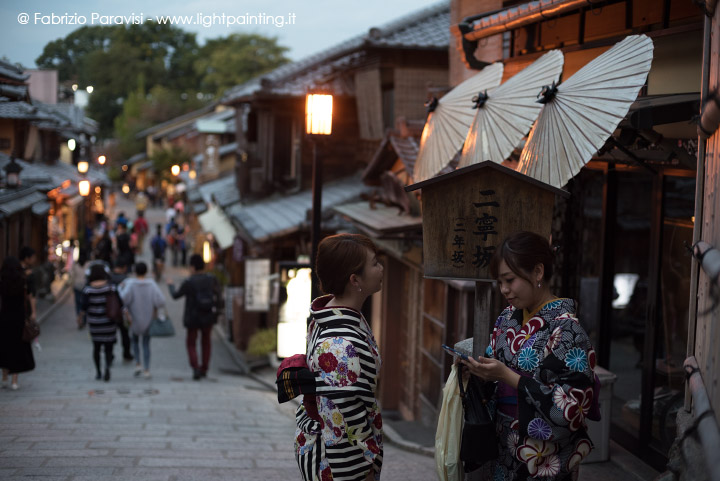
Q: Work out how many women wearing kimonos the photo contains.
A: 2